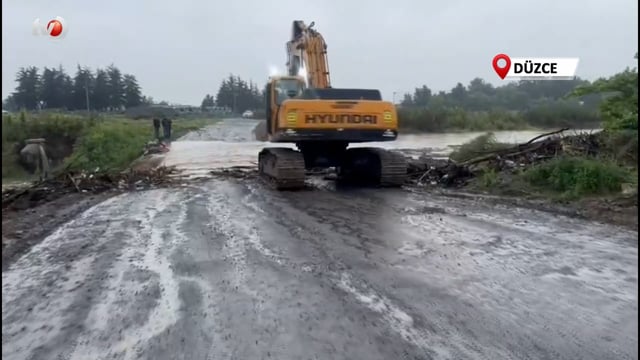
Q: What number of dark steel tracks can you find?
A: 2